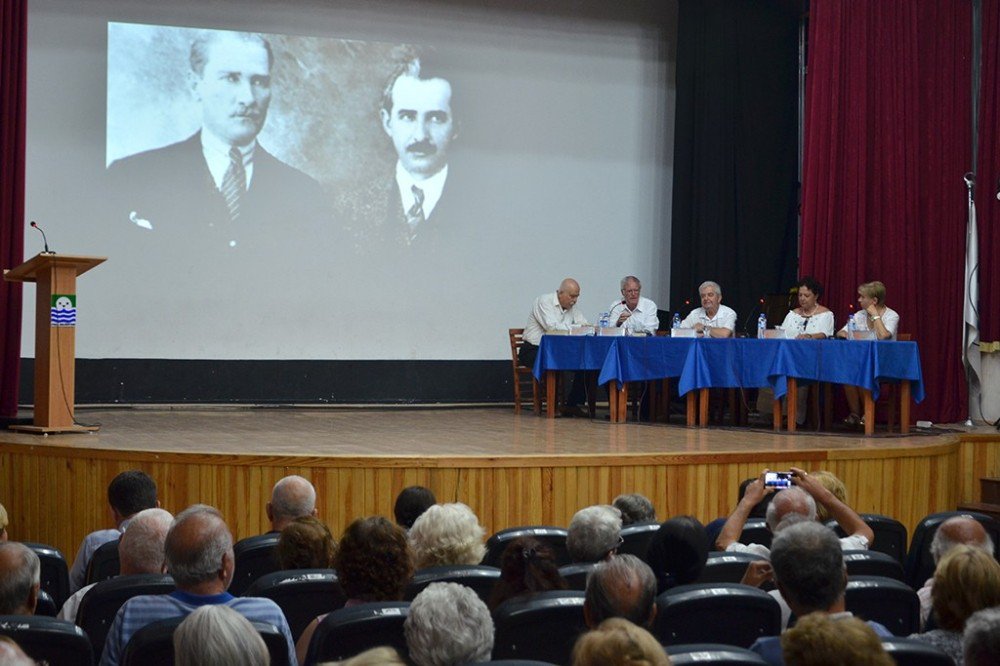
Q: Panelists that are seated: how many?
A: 5